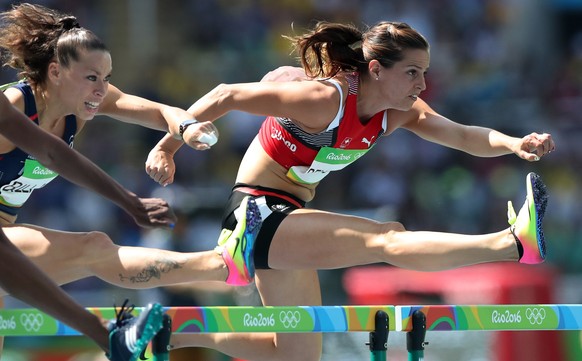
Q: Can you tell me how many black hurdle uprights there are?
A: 3